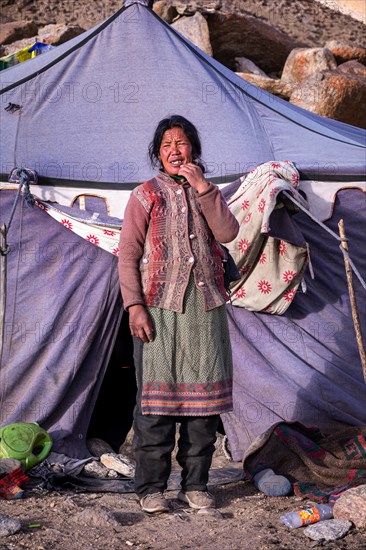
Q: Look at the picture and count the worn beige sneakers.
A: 2